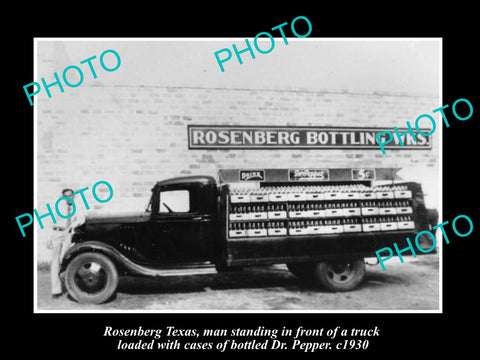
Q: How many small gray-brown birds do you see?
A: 0